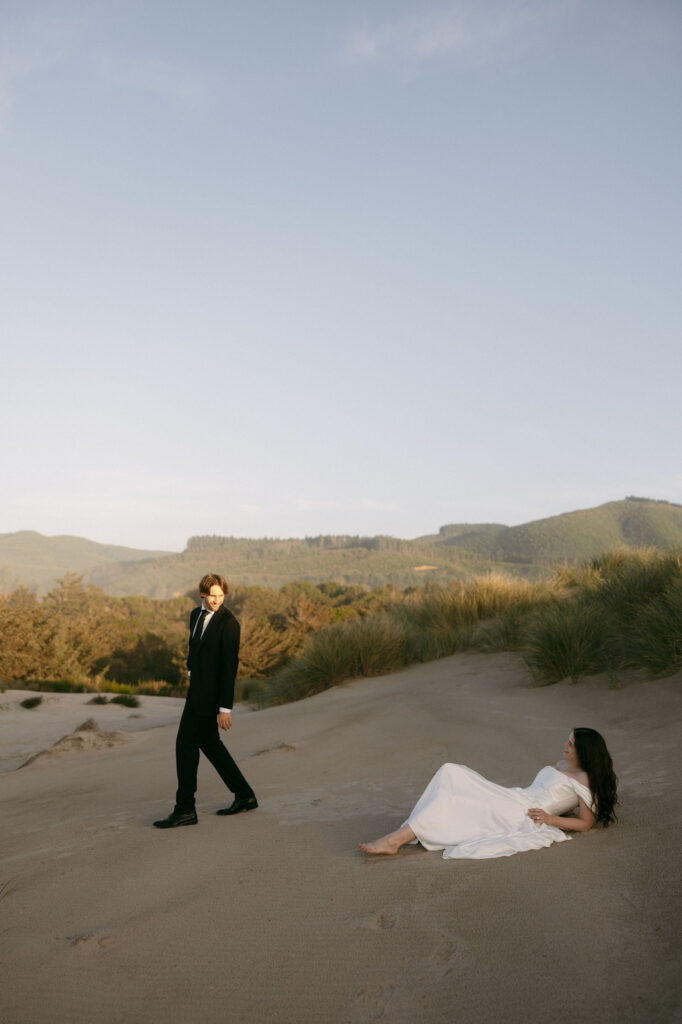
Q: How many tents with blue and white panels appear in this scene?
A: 0